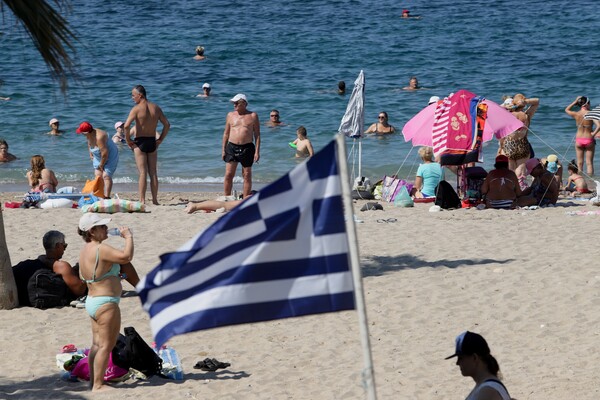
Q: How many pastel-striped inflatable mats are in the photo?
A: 1